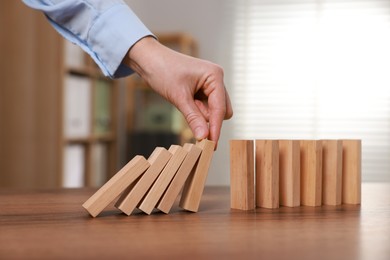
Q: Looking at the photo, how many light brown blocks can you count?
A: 11